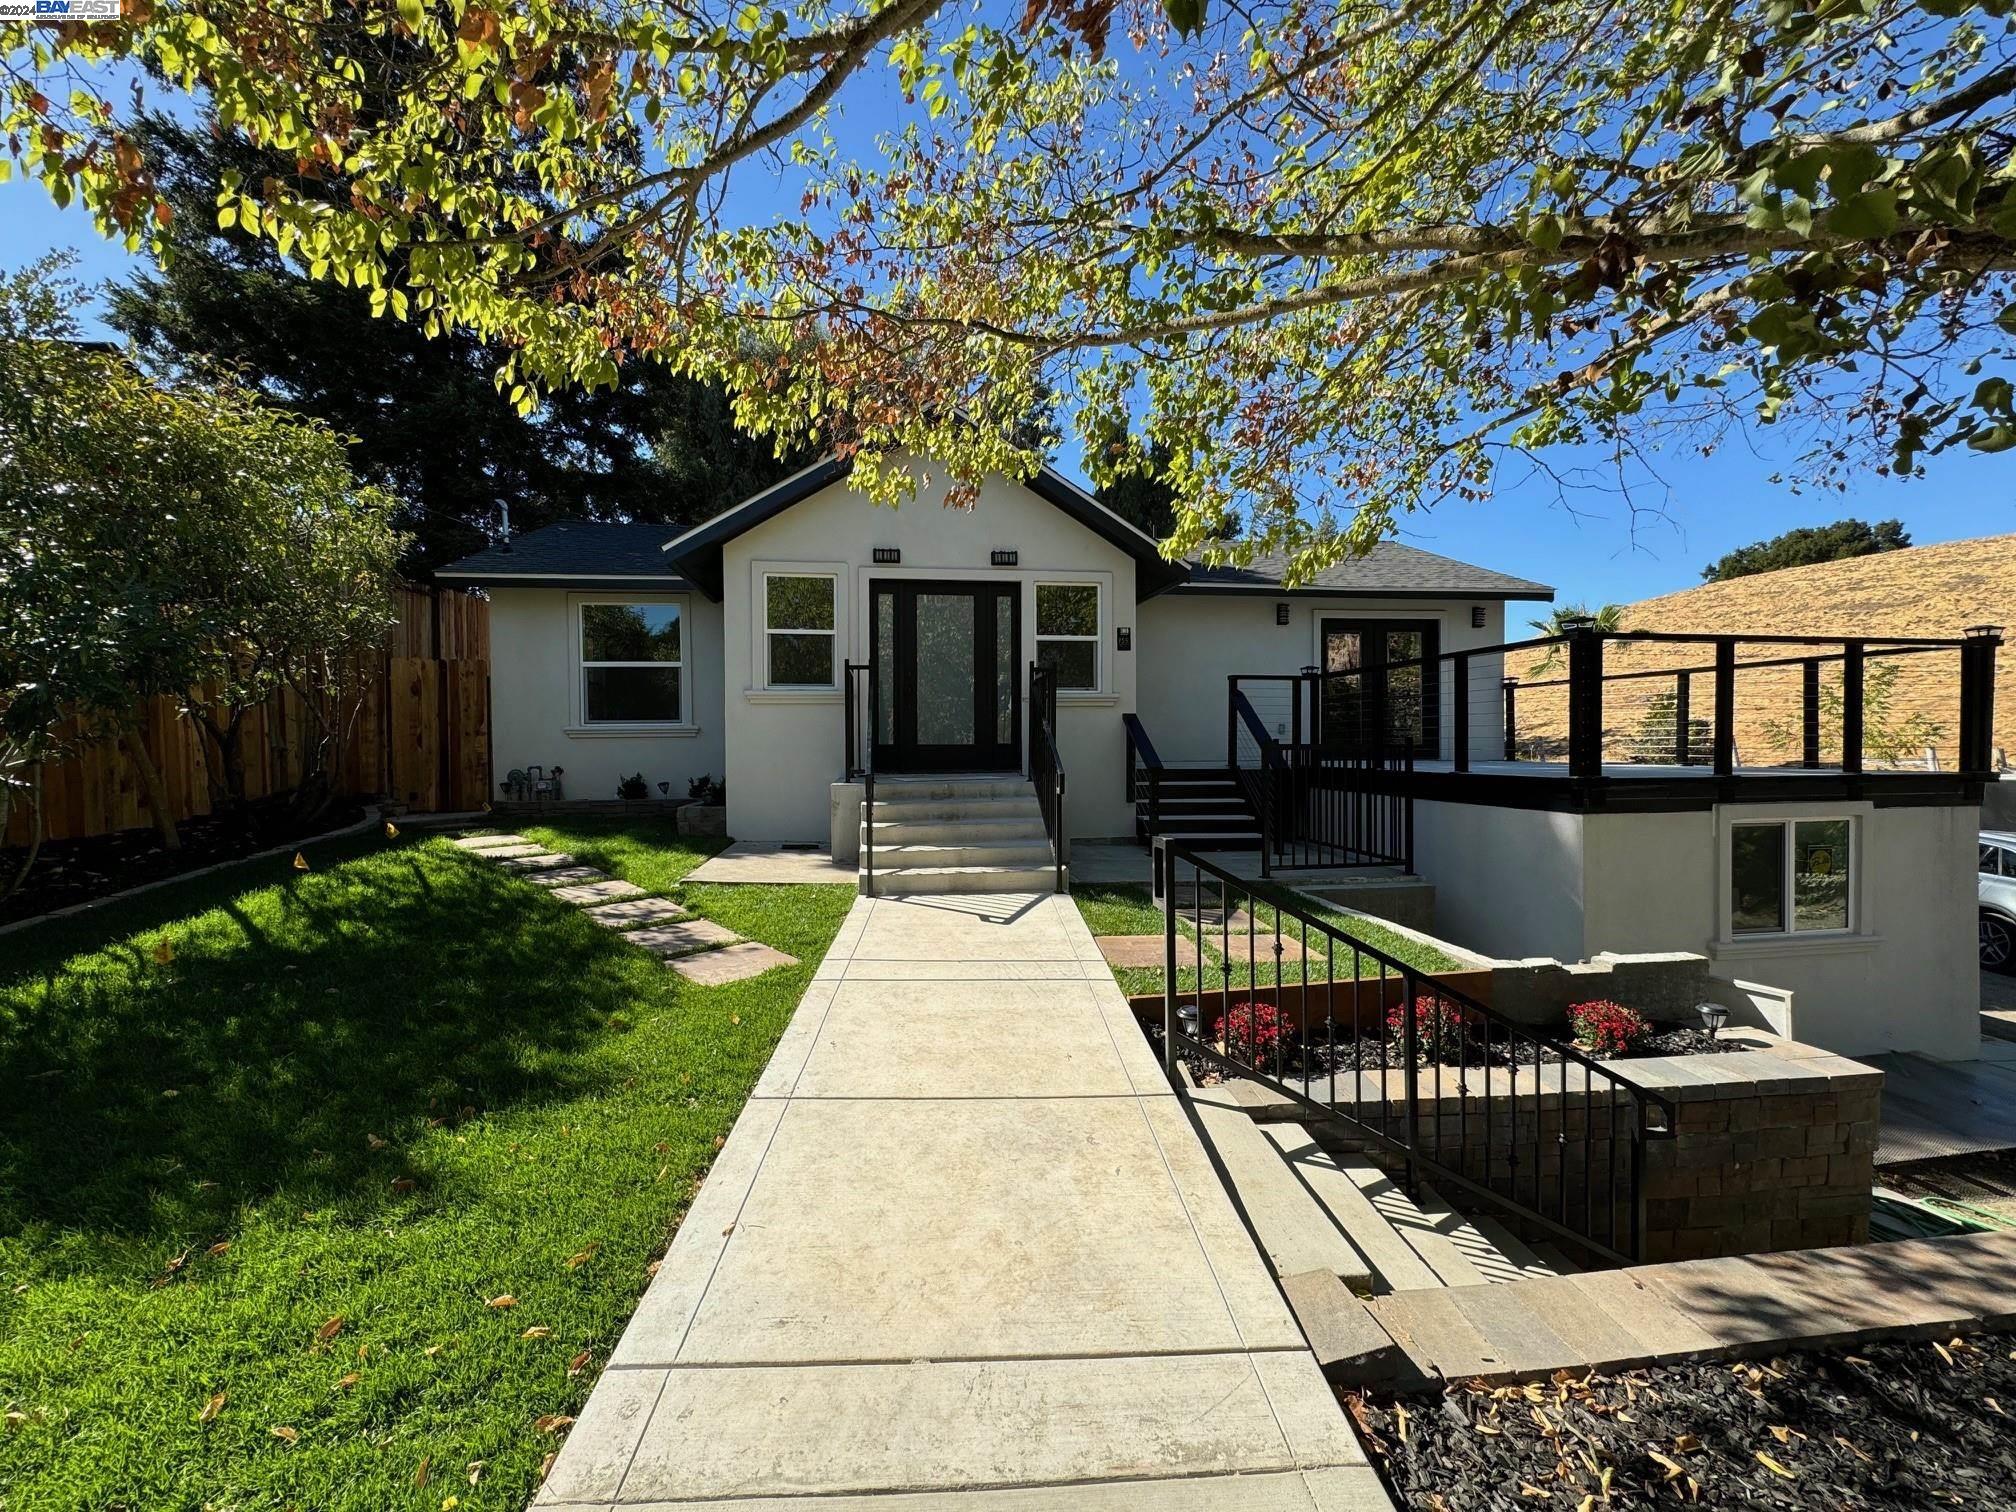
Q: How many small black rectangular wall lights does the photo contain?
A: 4